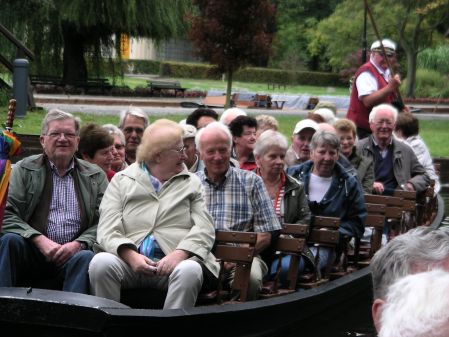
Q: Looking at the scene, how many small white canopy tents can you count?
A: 0